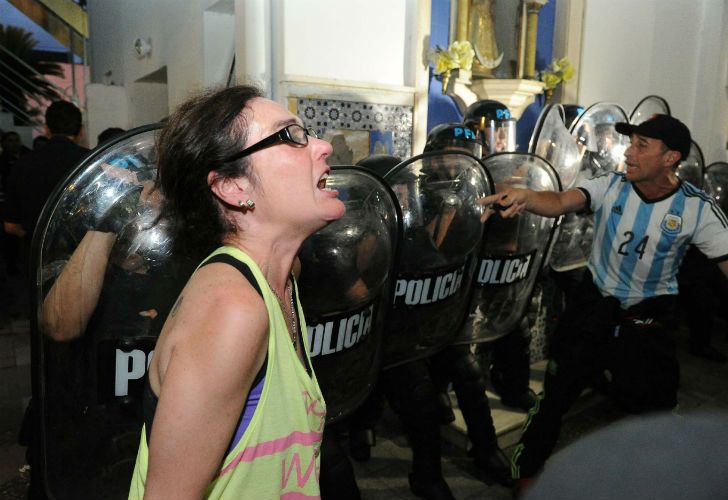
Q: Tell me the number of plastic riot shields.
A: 9